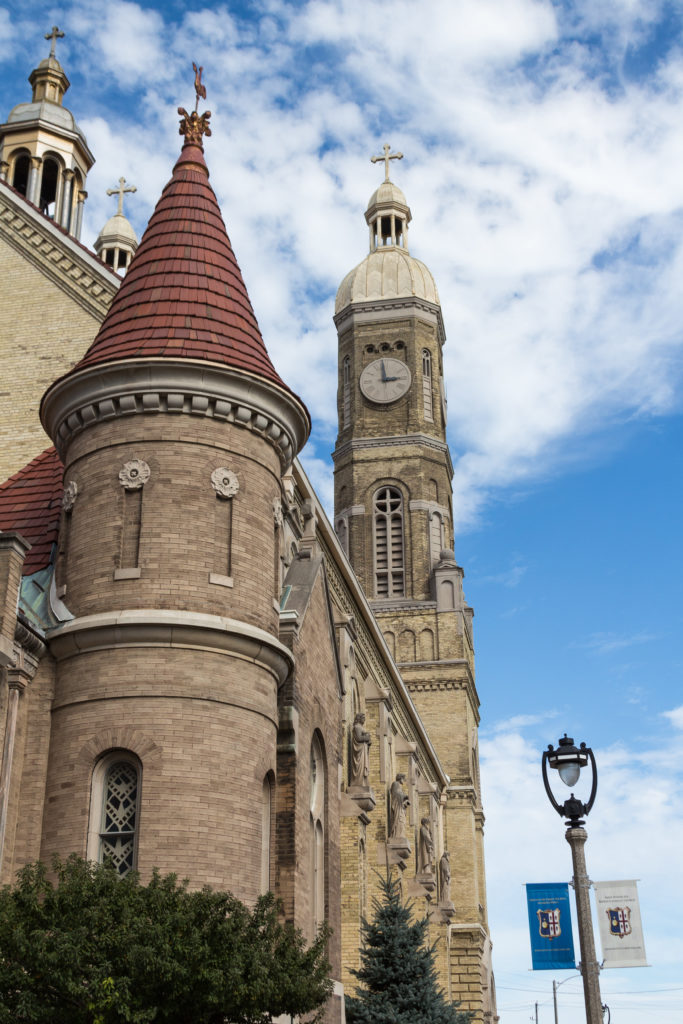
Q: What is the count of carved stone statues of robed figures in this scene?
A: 4